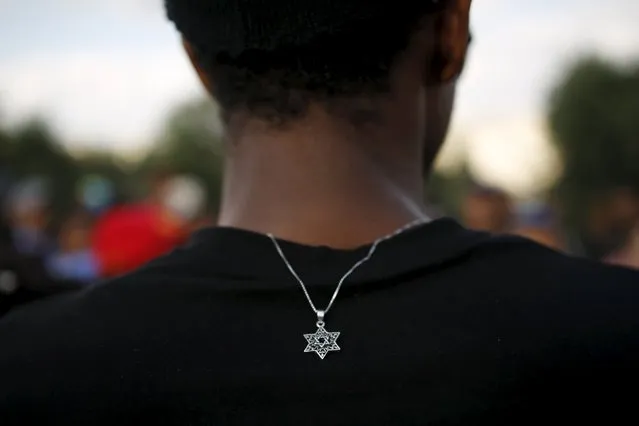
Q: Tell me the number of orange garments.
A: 0